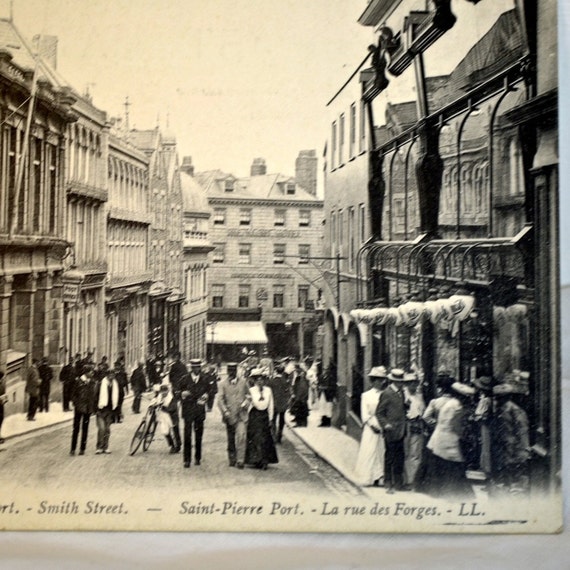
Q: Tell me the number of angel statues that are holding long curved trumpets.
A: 0